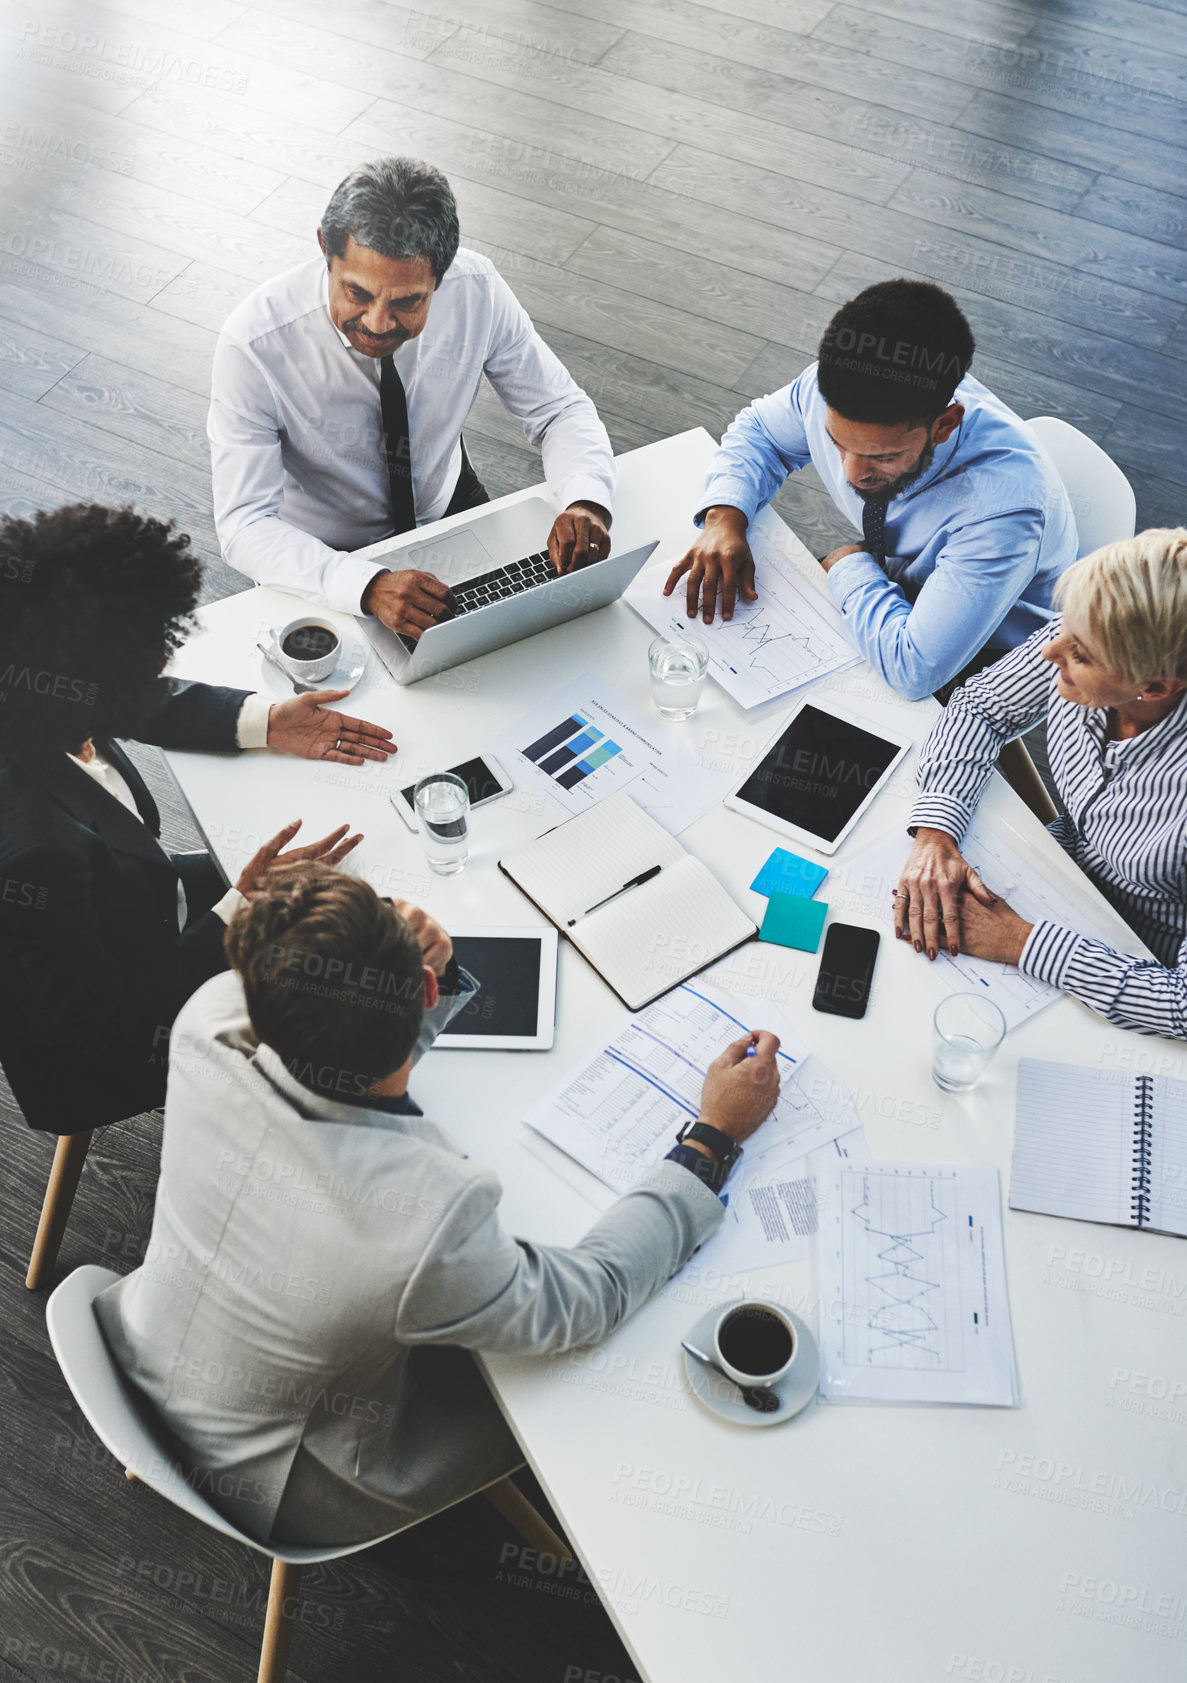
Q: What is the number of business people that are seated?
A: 5